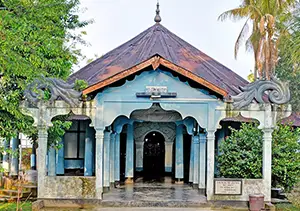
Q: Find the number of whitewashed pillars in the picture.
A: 4